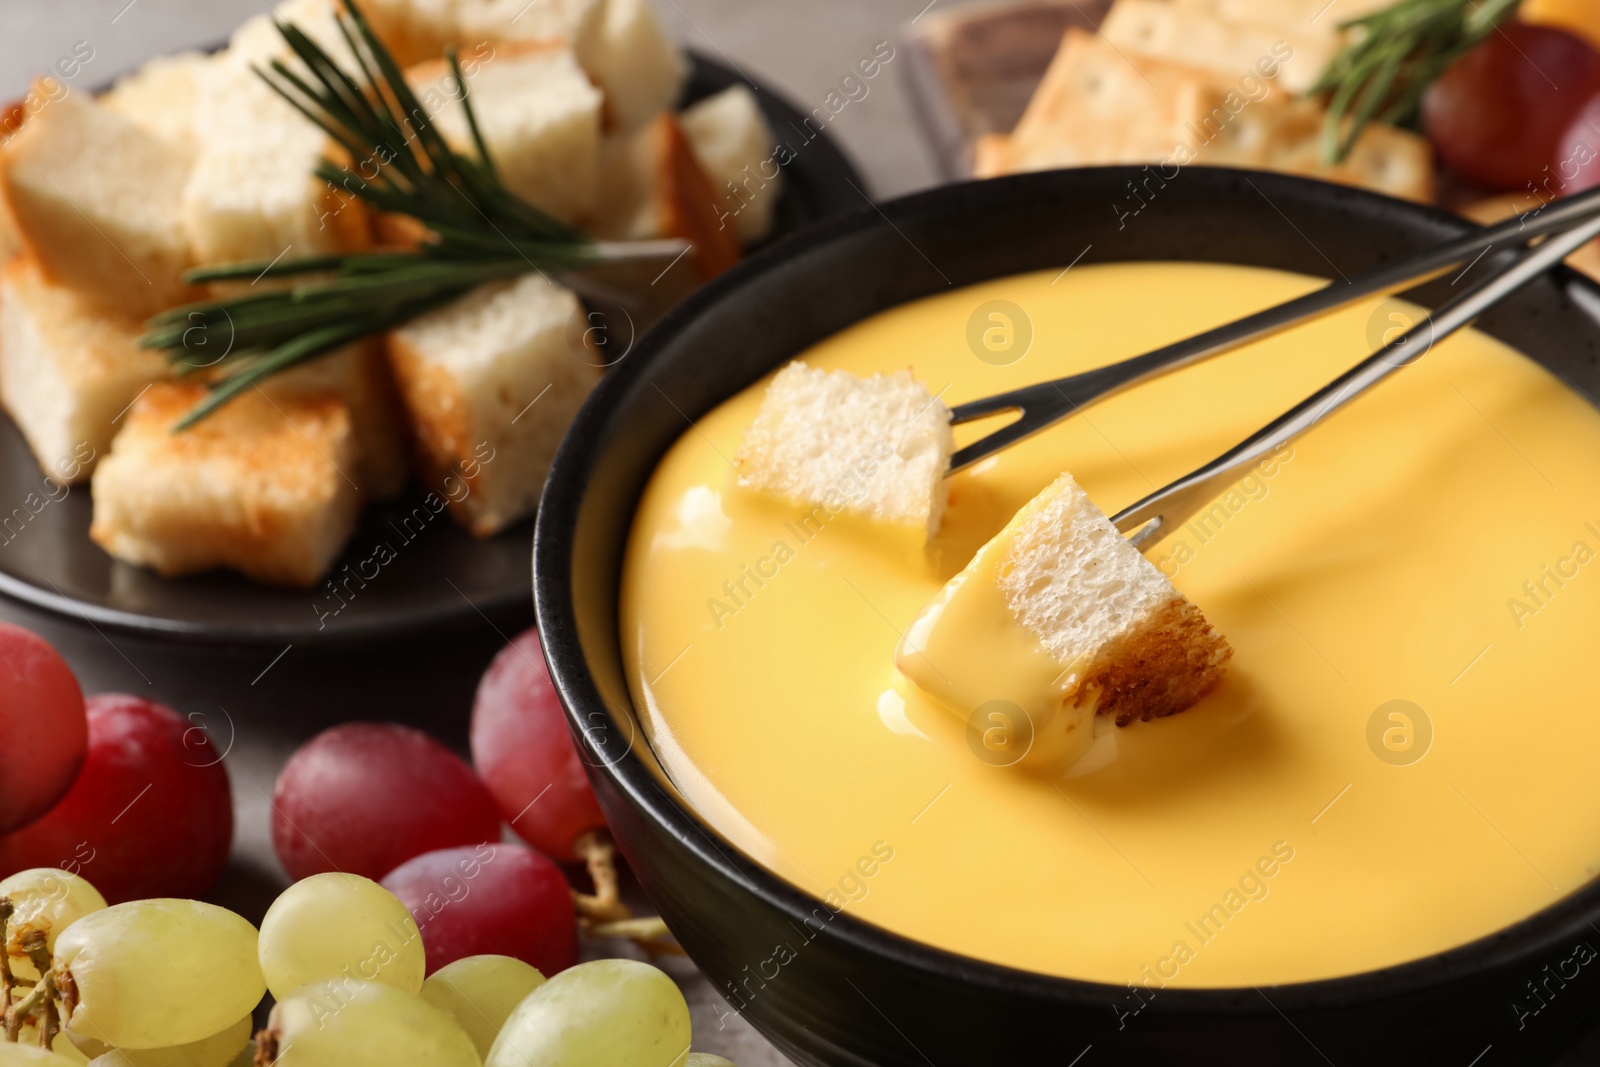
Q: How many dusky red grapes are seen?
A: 7